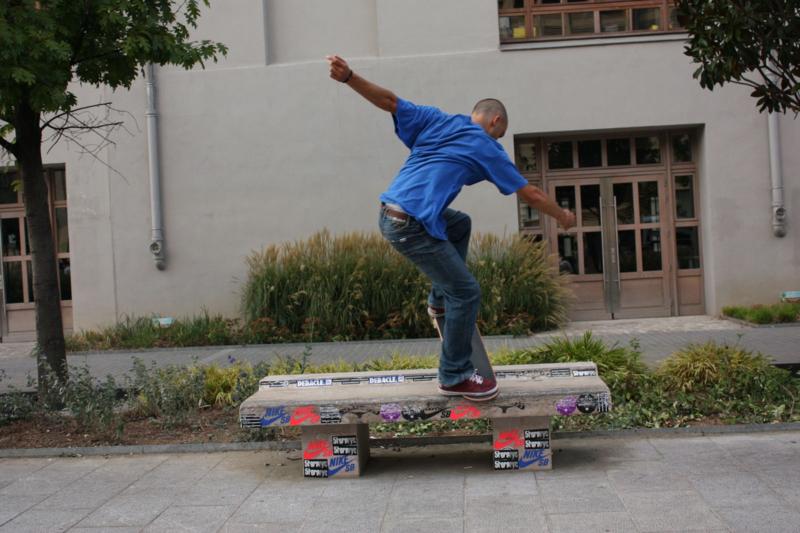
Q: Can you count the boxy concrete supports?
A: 2